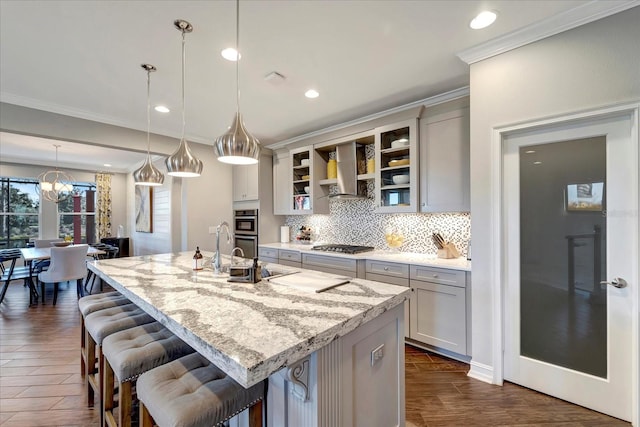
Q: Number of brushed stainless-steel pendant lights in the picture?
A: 3